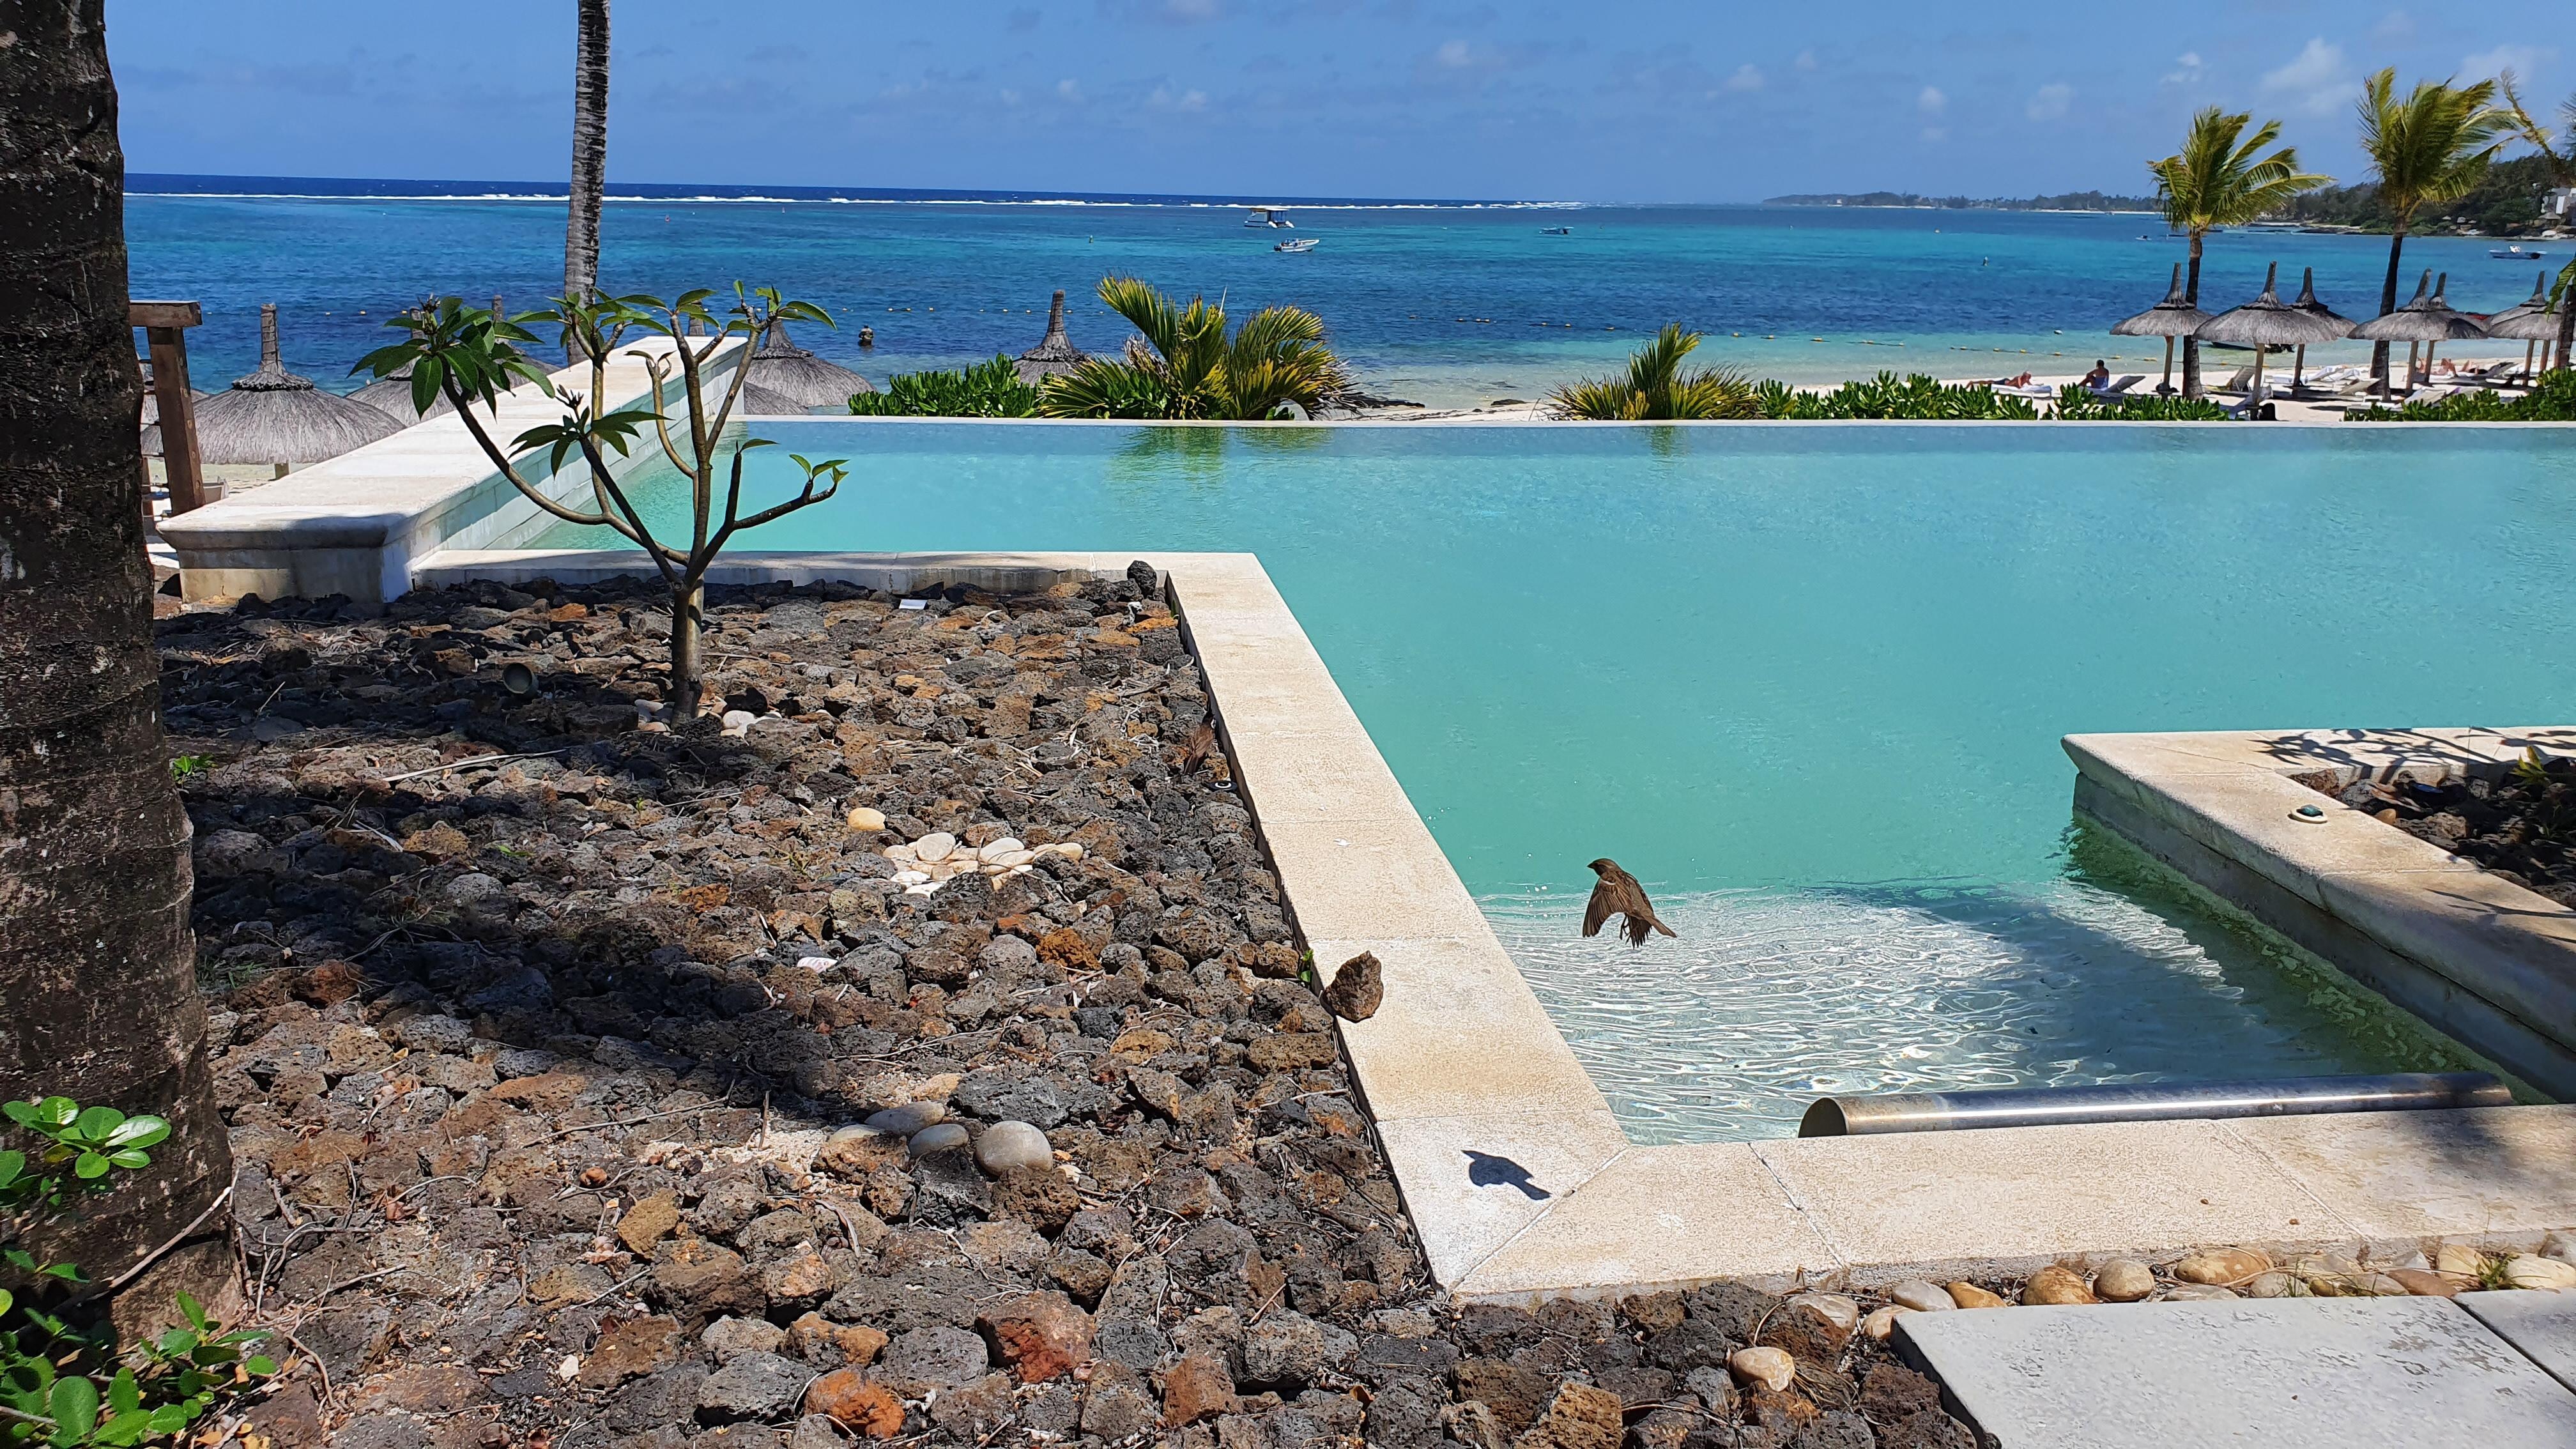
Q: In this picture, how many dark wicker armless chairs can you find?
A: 0